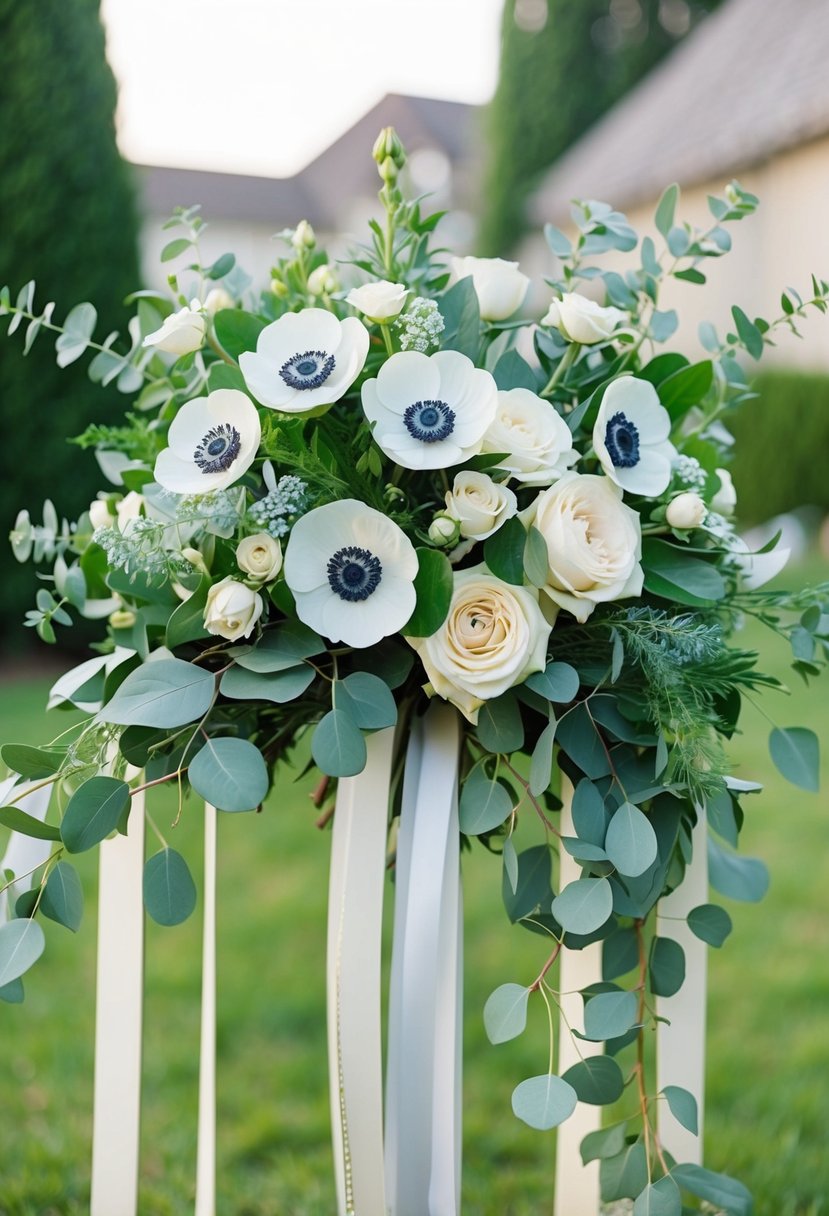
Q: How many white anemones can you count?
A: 5